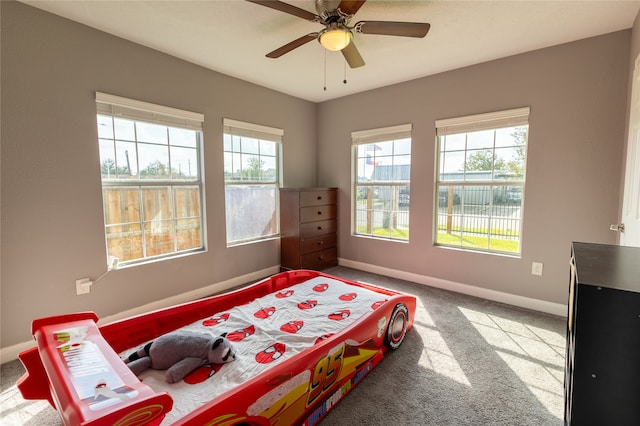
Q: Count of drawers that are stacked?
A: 5